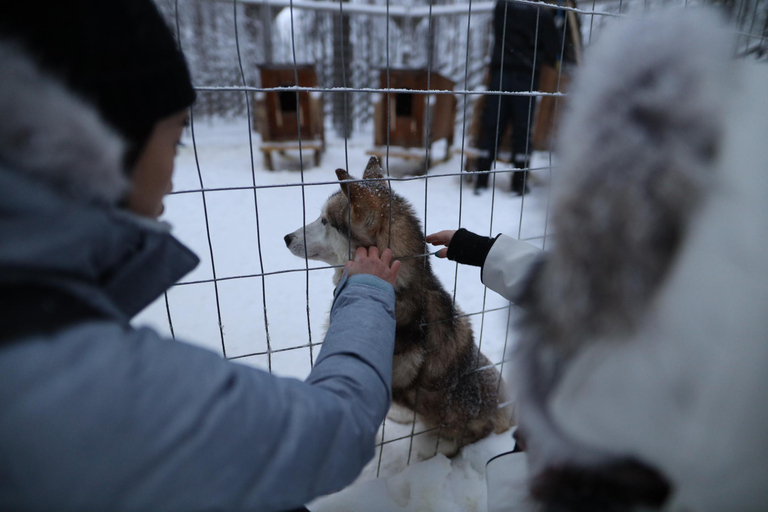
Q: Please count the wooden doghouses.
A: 3